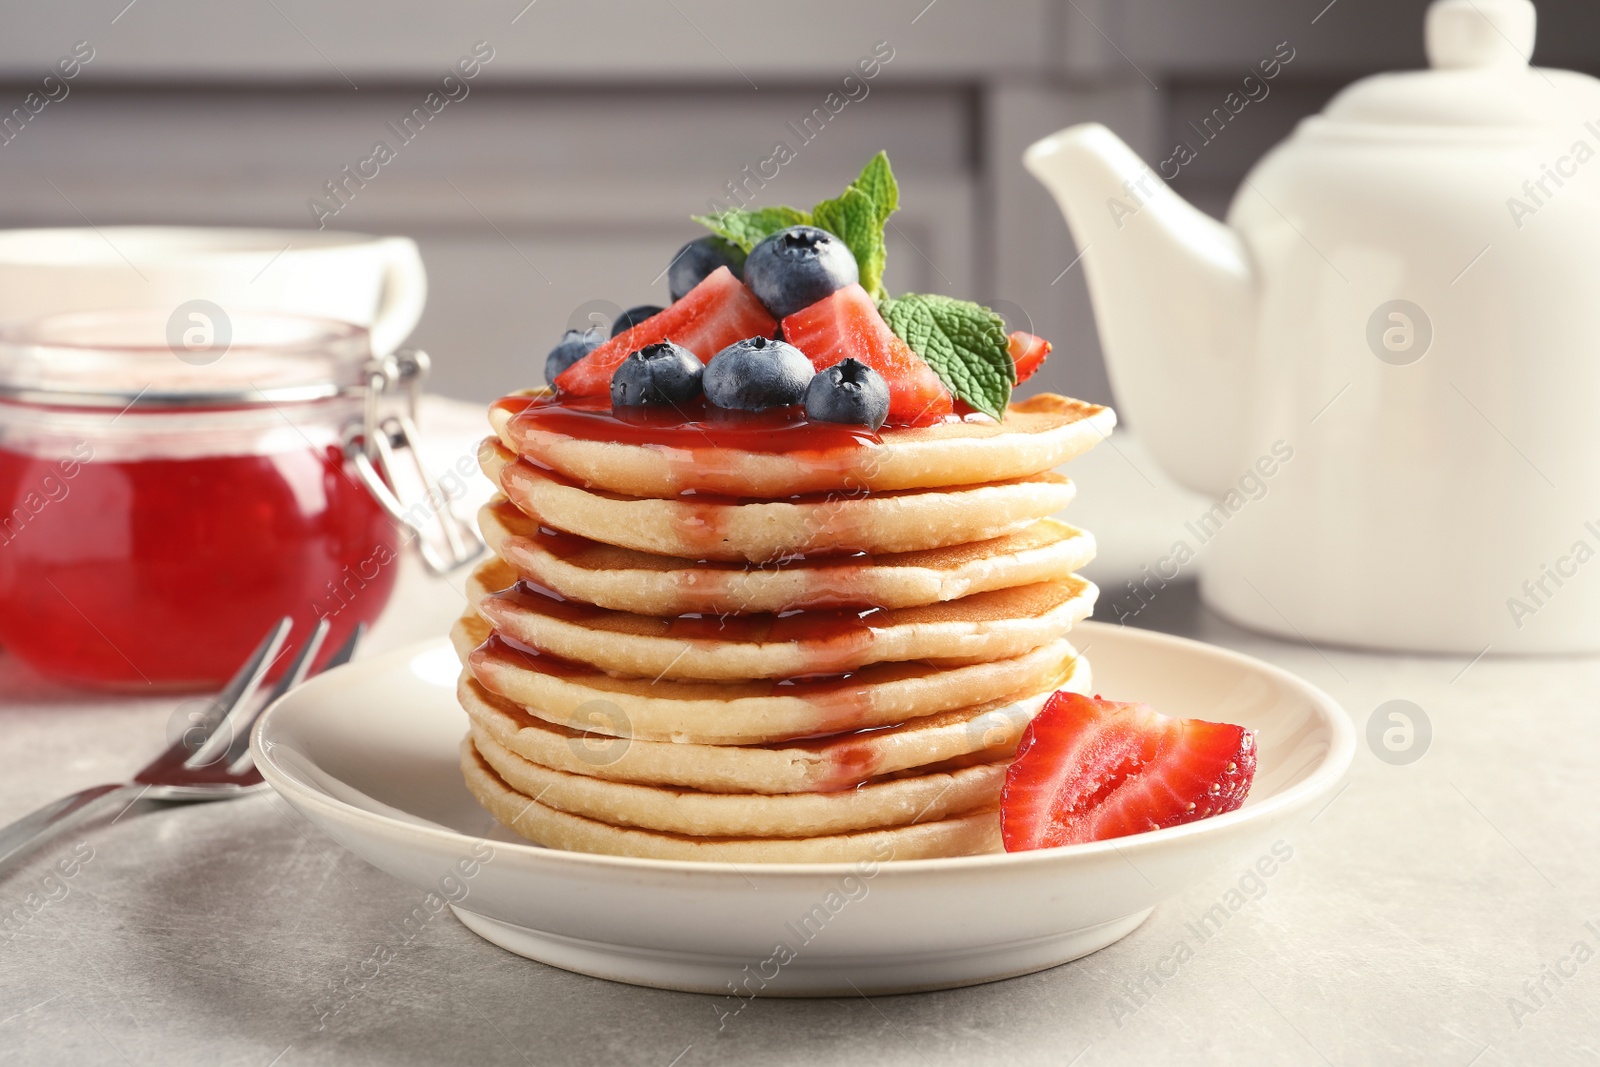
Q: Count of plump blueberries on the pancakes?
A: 7